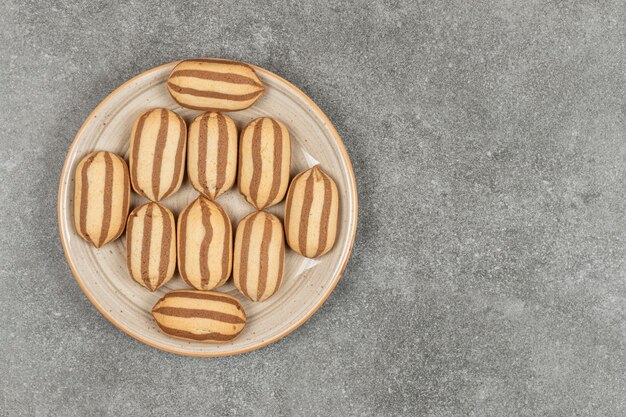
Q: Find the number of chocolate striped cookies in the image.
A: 10